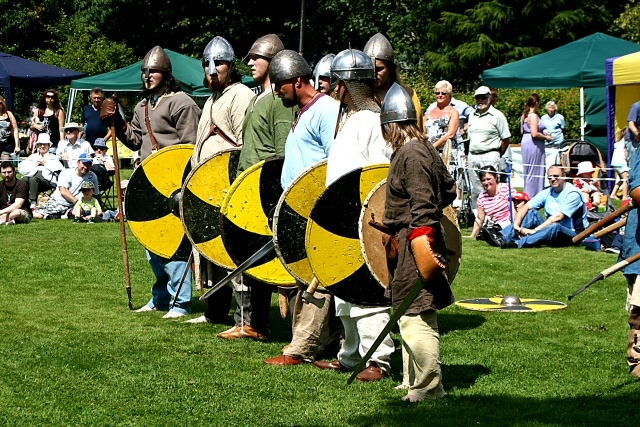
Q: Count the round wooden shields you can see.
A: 7